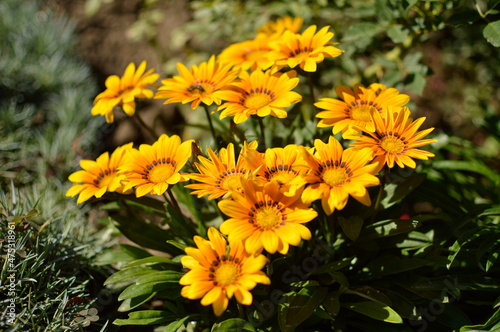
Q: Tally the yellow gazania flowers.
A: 15